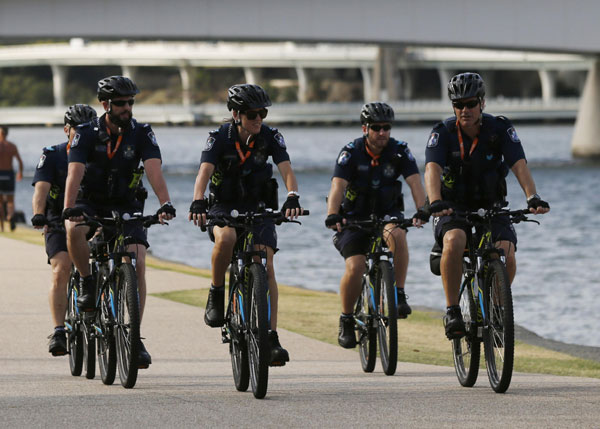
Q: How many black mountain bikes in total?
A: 5